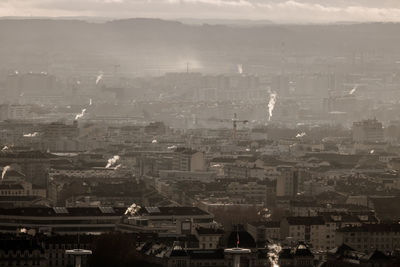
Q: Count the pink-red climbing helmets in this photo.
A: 0